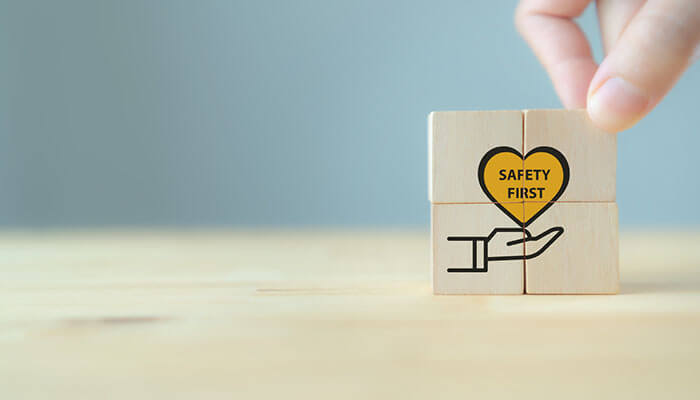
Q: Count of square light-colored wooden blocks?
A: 4